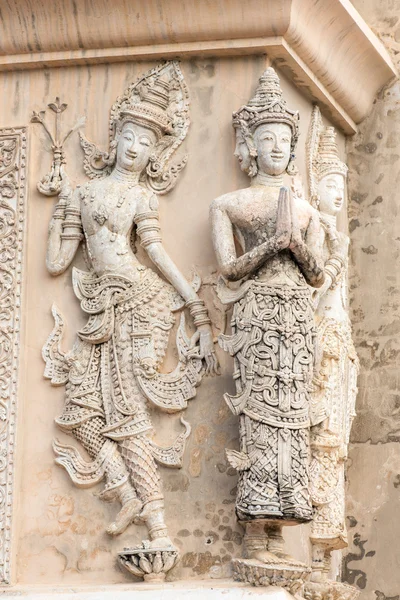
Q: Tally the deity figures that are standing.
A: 3